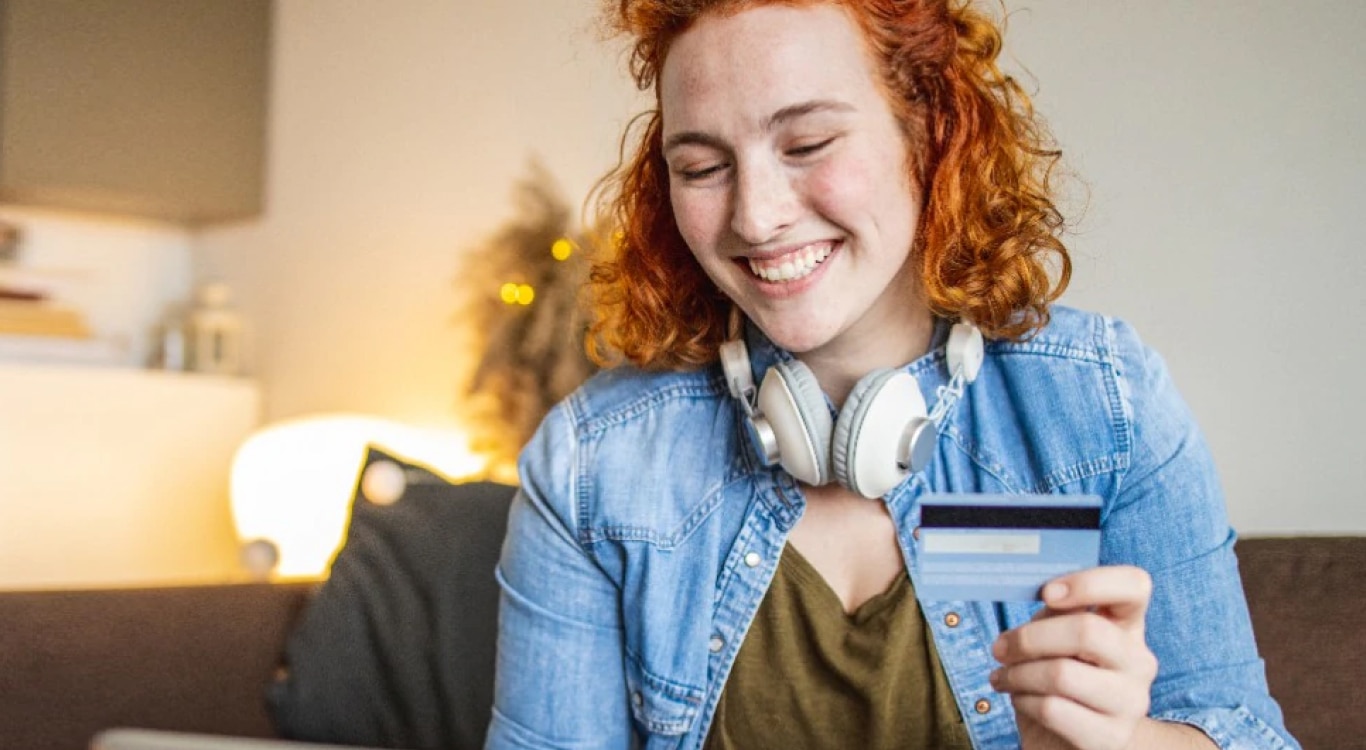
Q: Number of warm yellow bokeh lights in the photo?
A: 3